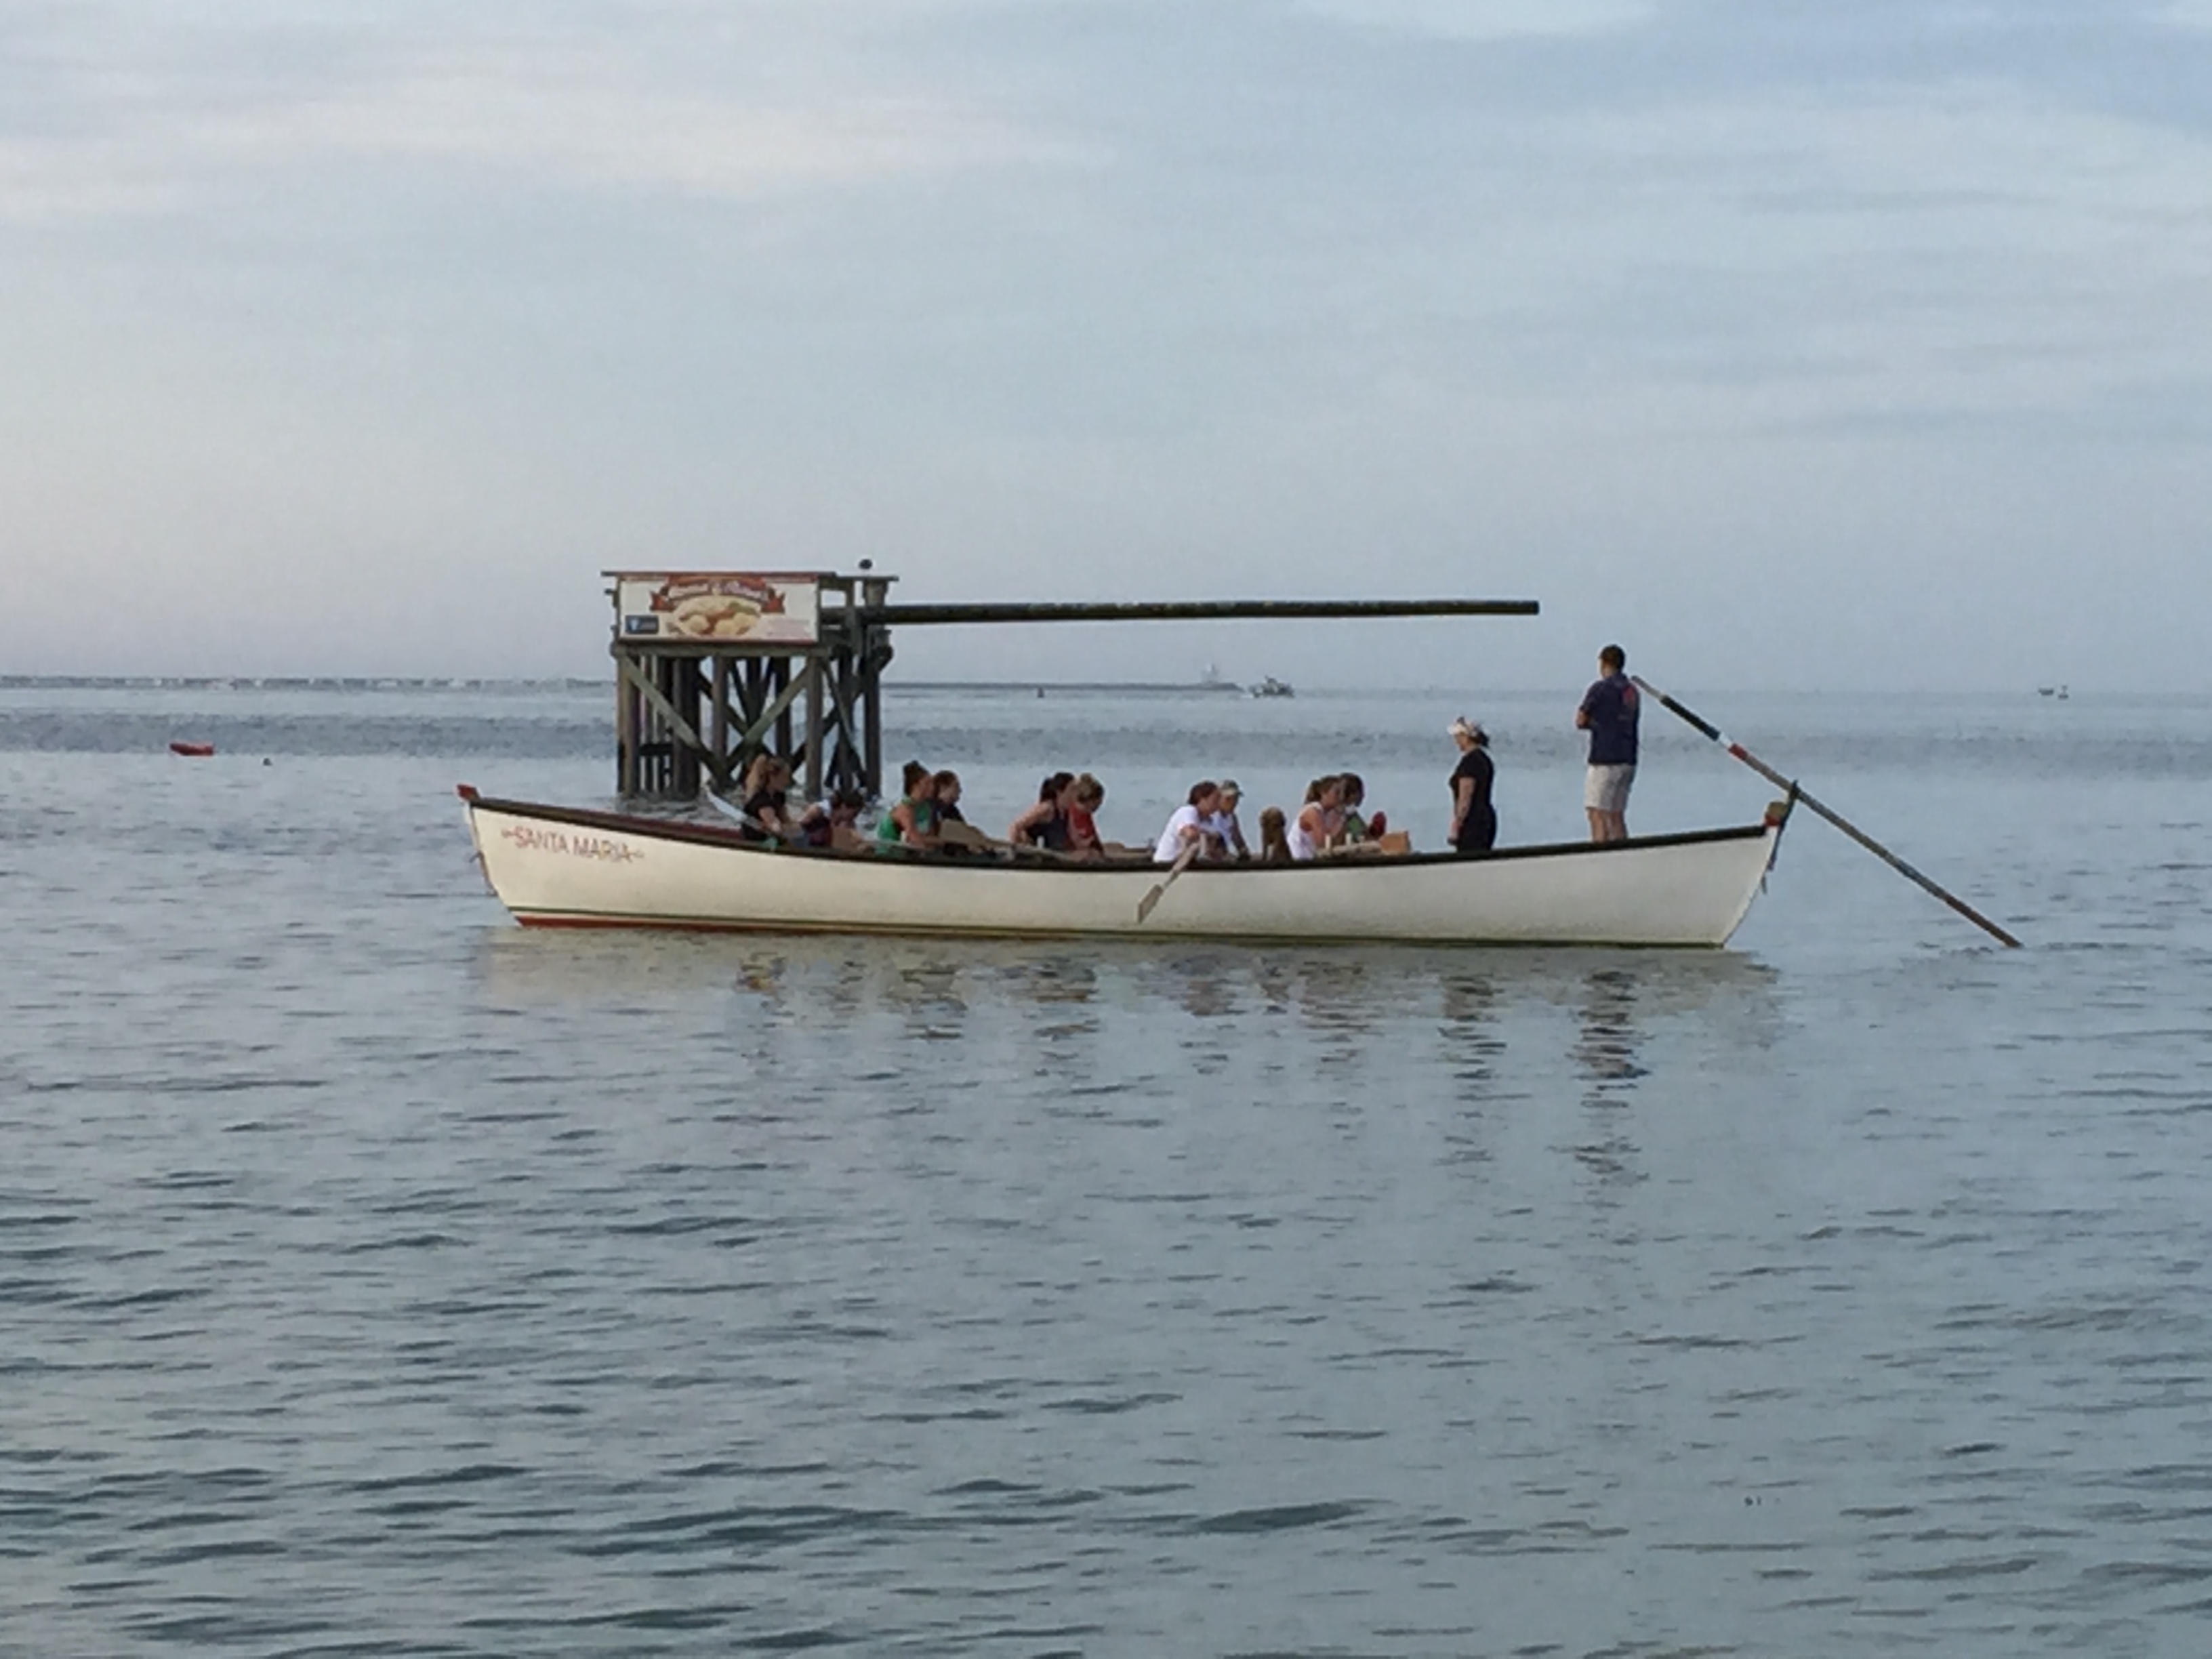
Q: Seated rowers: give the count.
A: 10